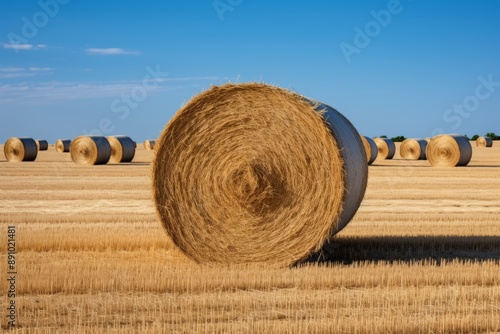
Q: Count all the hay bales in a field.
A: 12